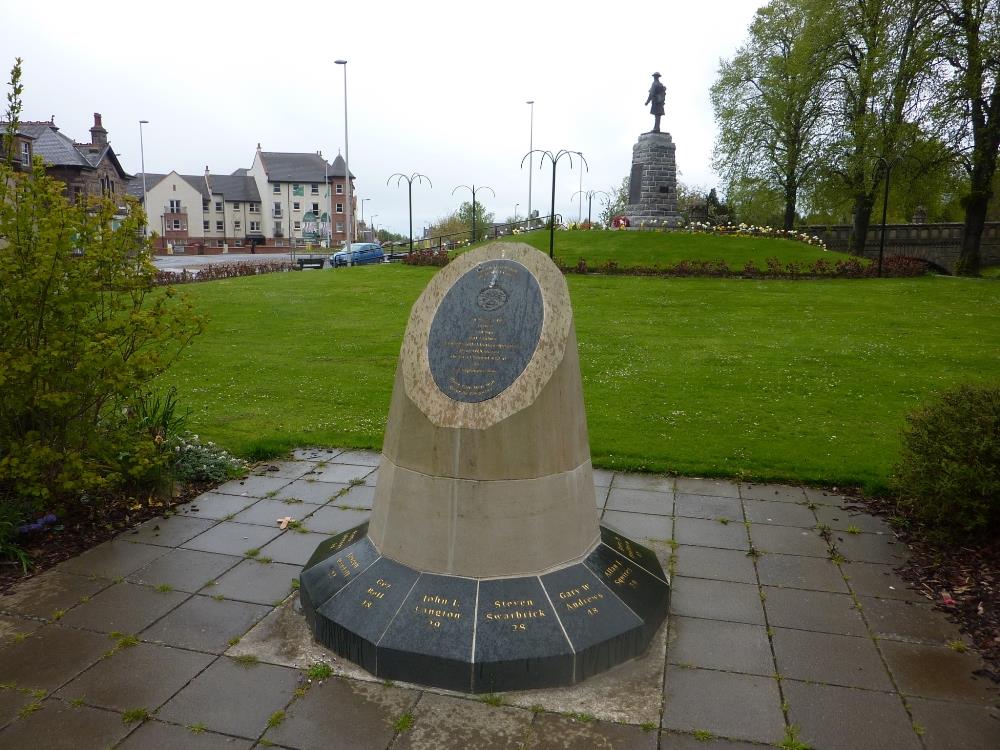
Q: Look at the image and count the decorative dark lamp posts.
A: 5